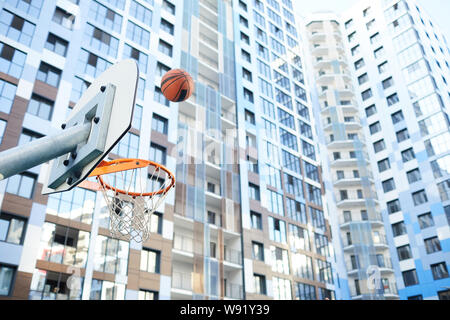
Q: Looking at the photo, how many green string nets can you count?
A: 0